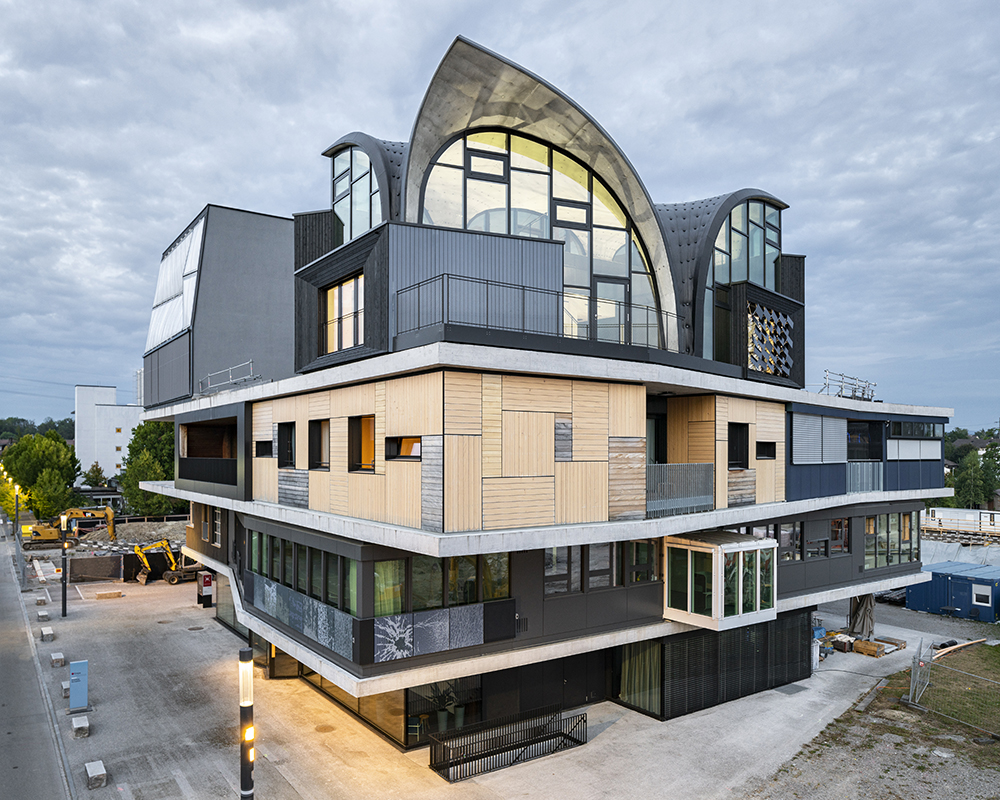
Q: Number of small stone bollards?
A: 7